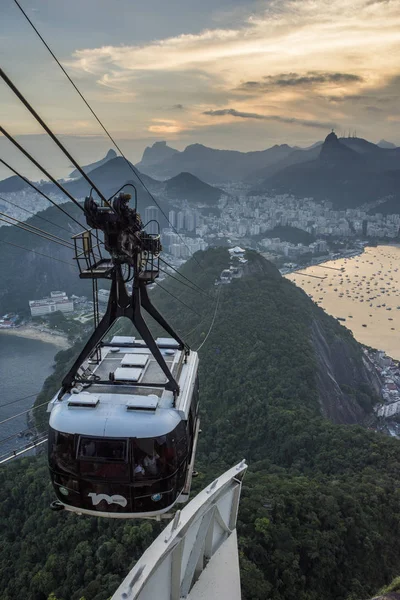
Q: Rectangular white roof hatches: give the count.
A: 6